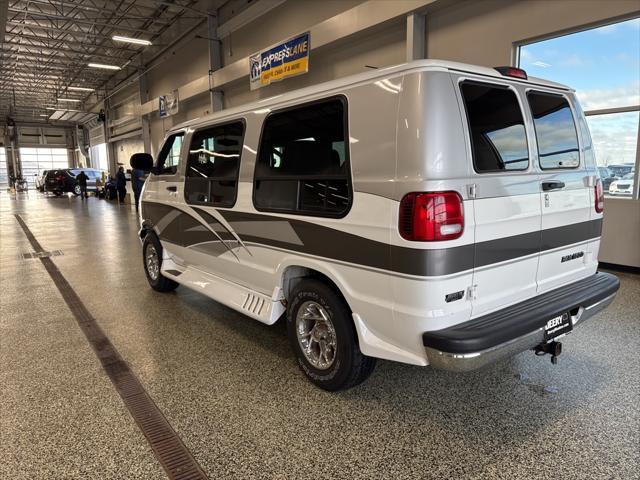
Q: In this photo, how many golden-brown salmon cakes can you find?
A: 0